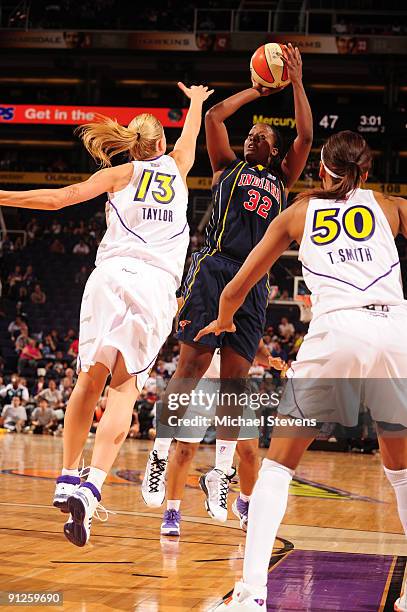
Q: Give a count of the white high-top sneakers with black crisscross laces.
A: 2